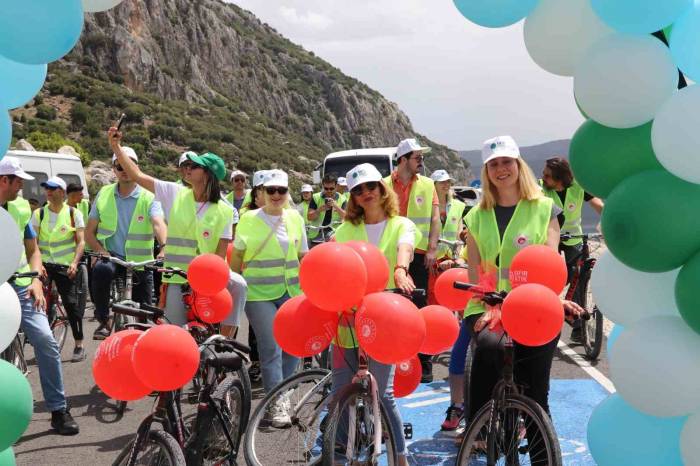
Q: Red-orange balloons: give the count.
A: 13